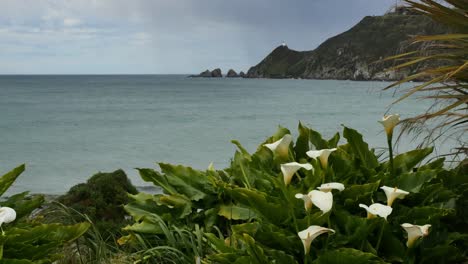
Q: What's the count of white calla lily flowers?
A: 11